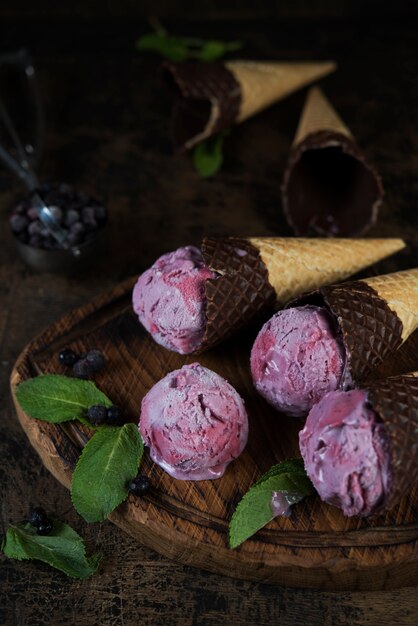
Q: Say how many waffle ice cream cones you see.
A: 5